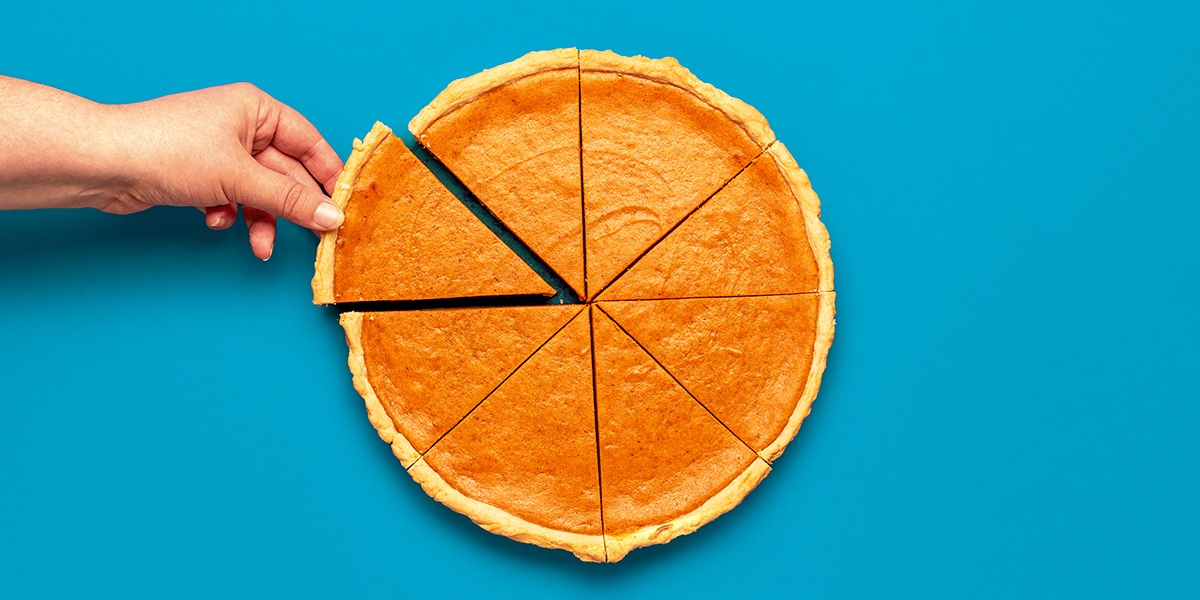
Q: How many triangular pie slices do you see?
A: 8